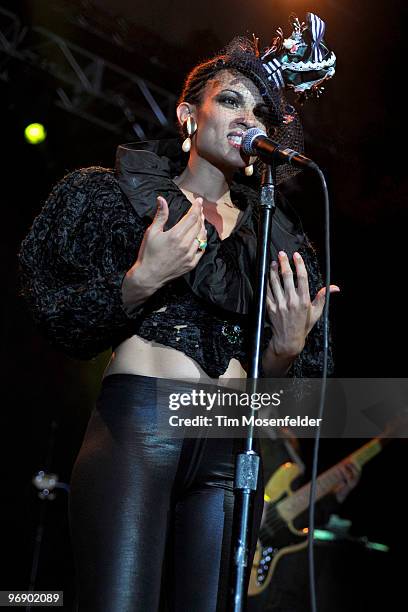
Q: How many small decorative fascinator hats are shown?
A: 1